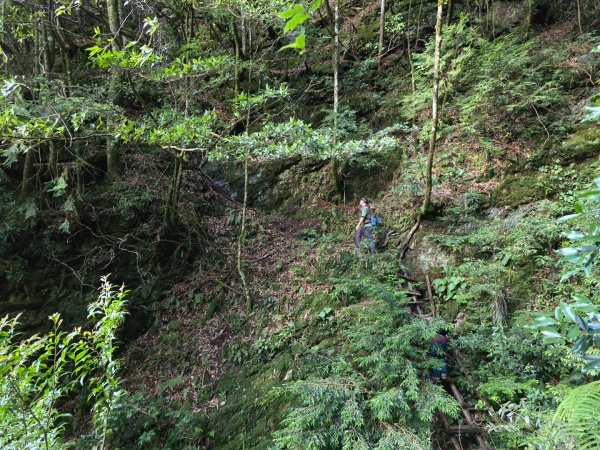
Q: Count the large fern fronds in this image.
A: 1